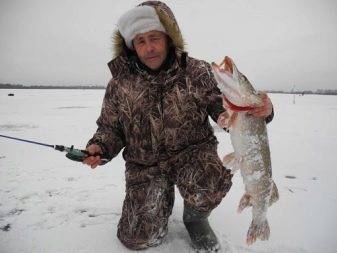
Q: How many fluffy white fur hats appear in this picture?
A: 1